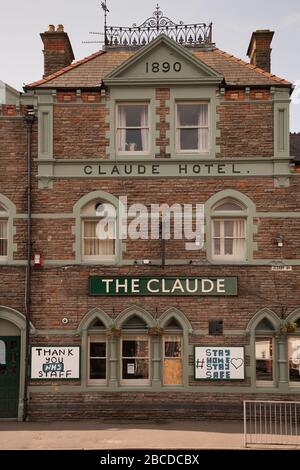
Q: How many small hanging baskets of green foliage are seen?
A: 3